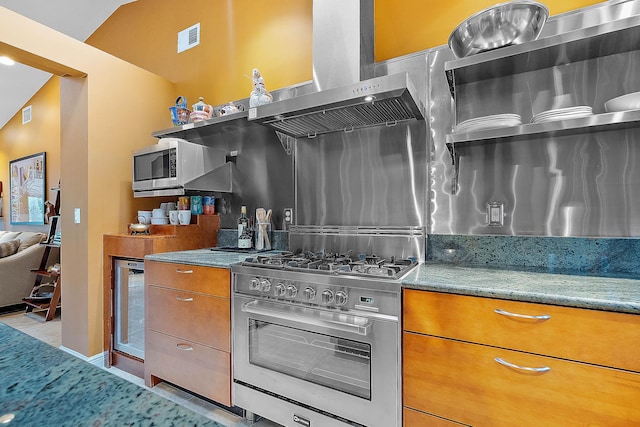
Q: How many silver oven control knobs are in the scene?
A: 7